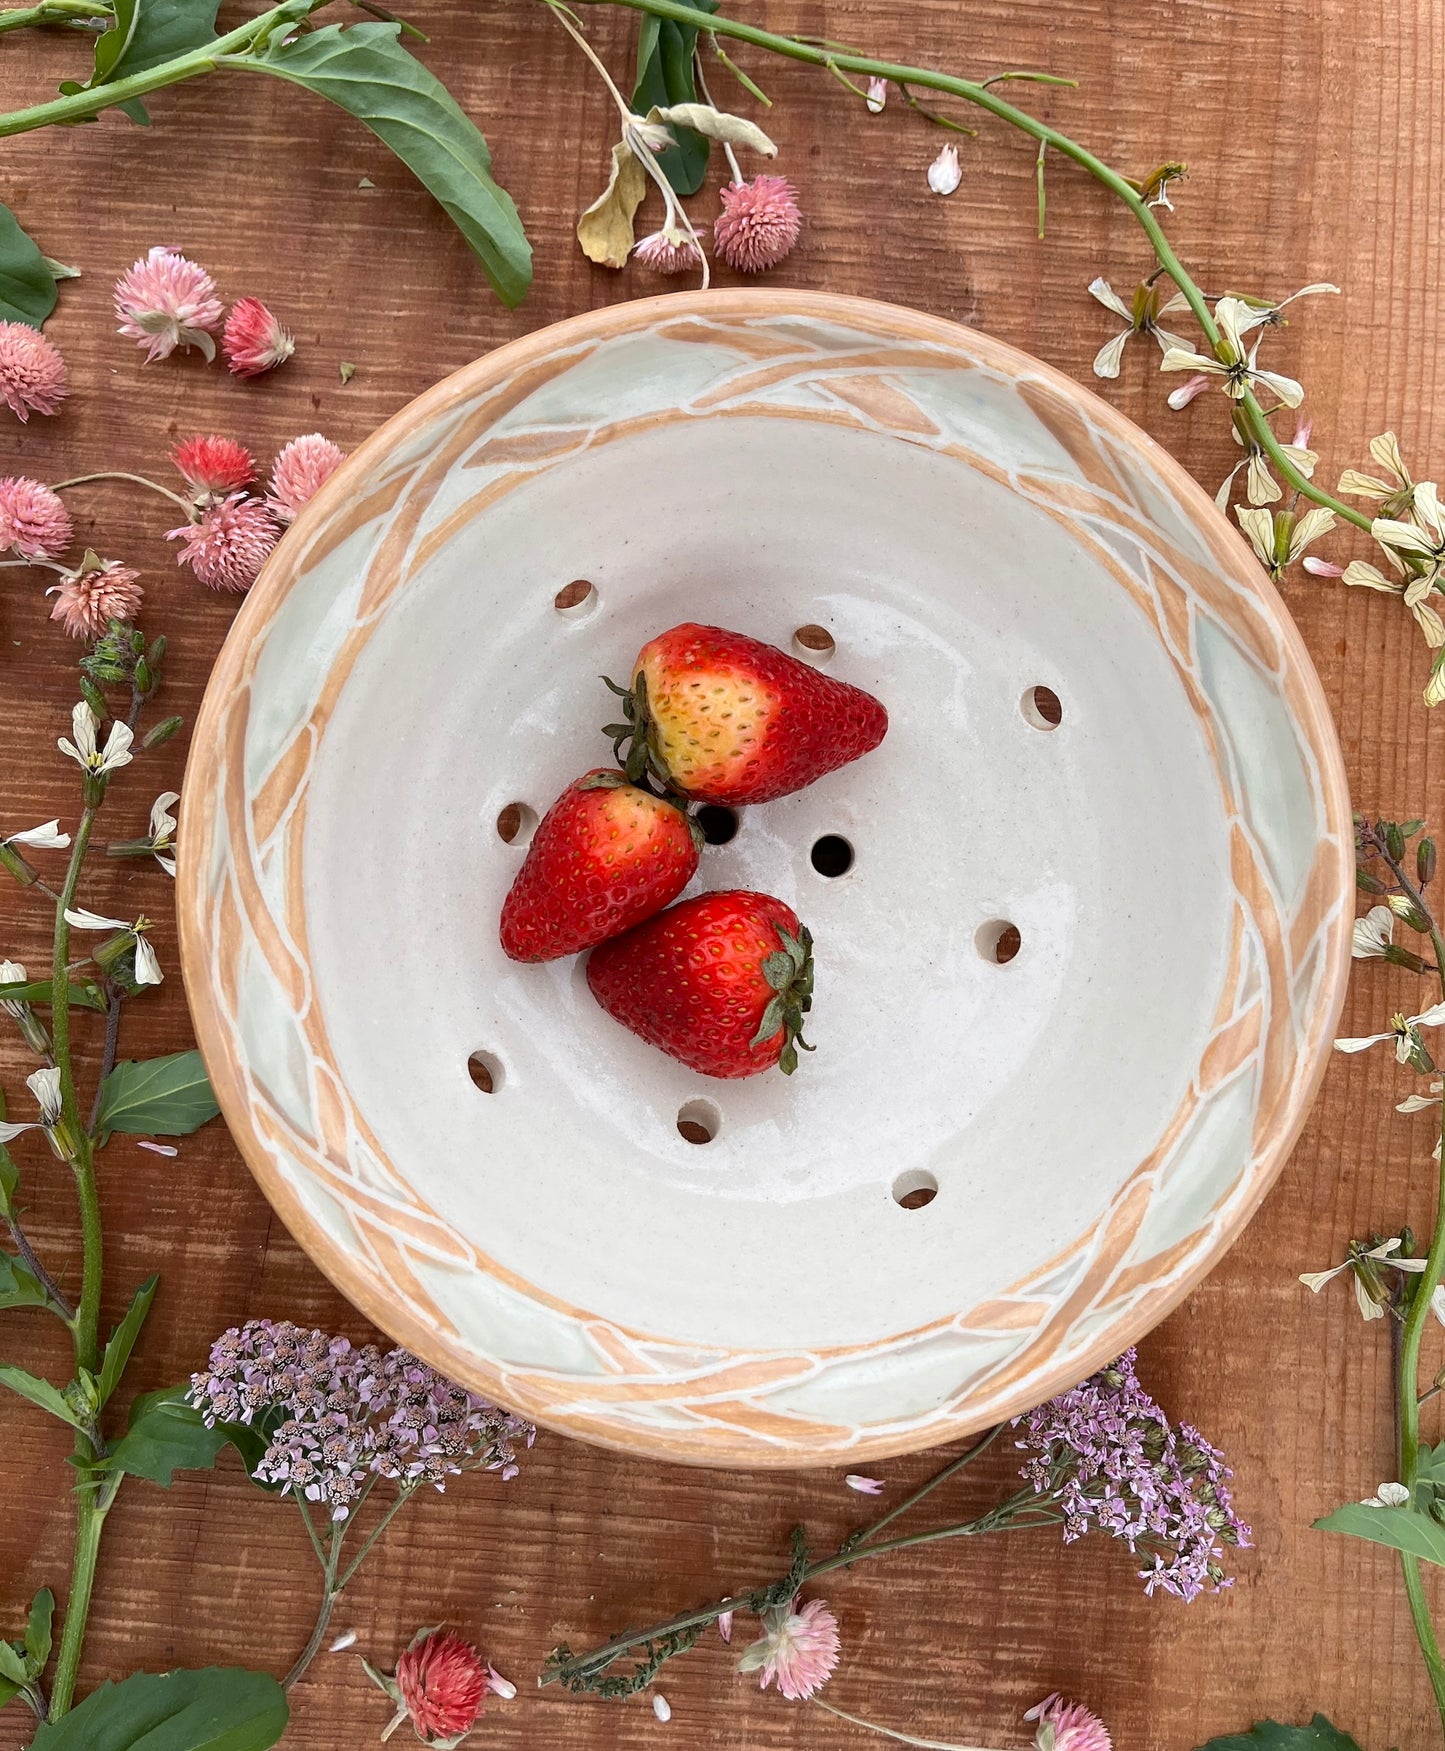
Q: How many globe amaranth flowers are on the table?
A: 13